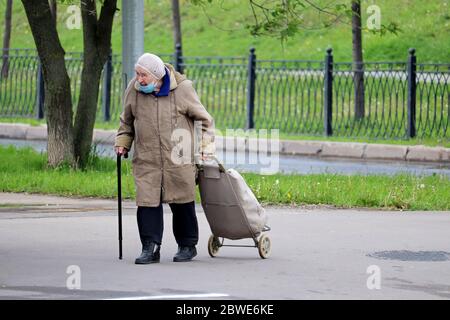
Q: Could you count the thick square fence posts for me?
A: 6